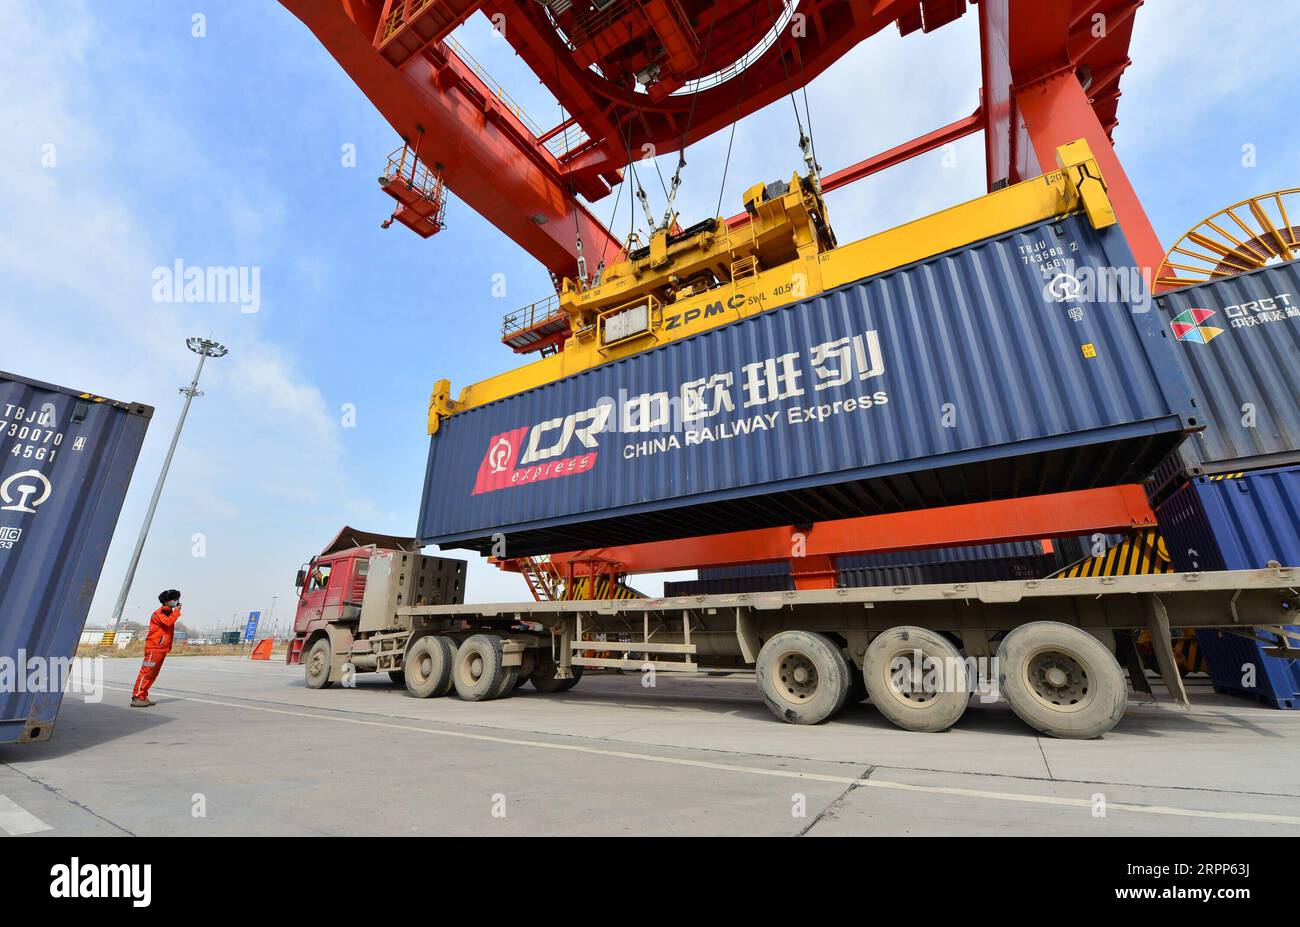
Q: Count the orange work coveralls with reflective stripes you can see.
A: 1